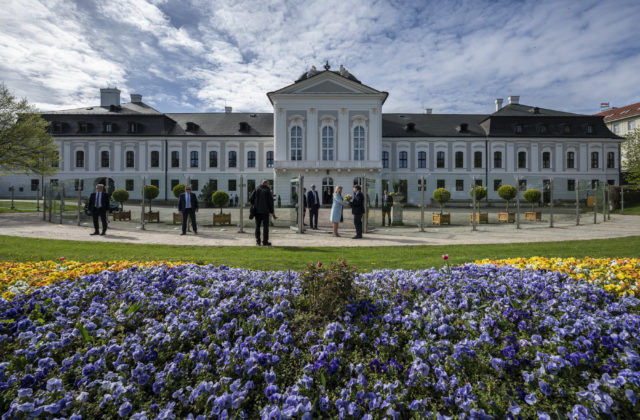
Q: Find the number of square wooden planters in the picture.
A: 8